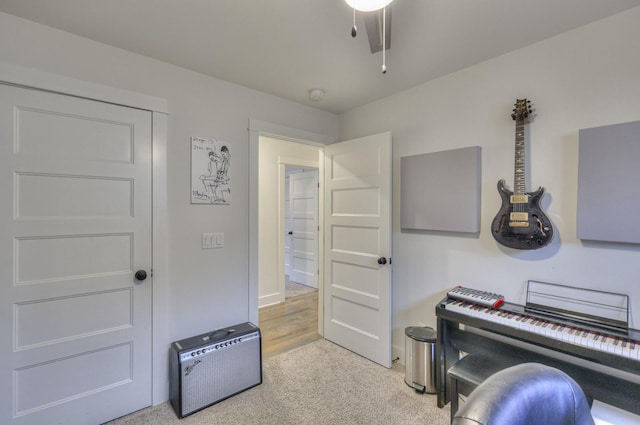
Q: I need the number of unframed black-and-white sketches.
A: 1